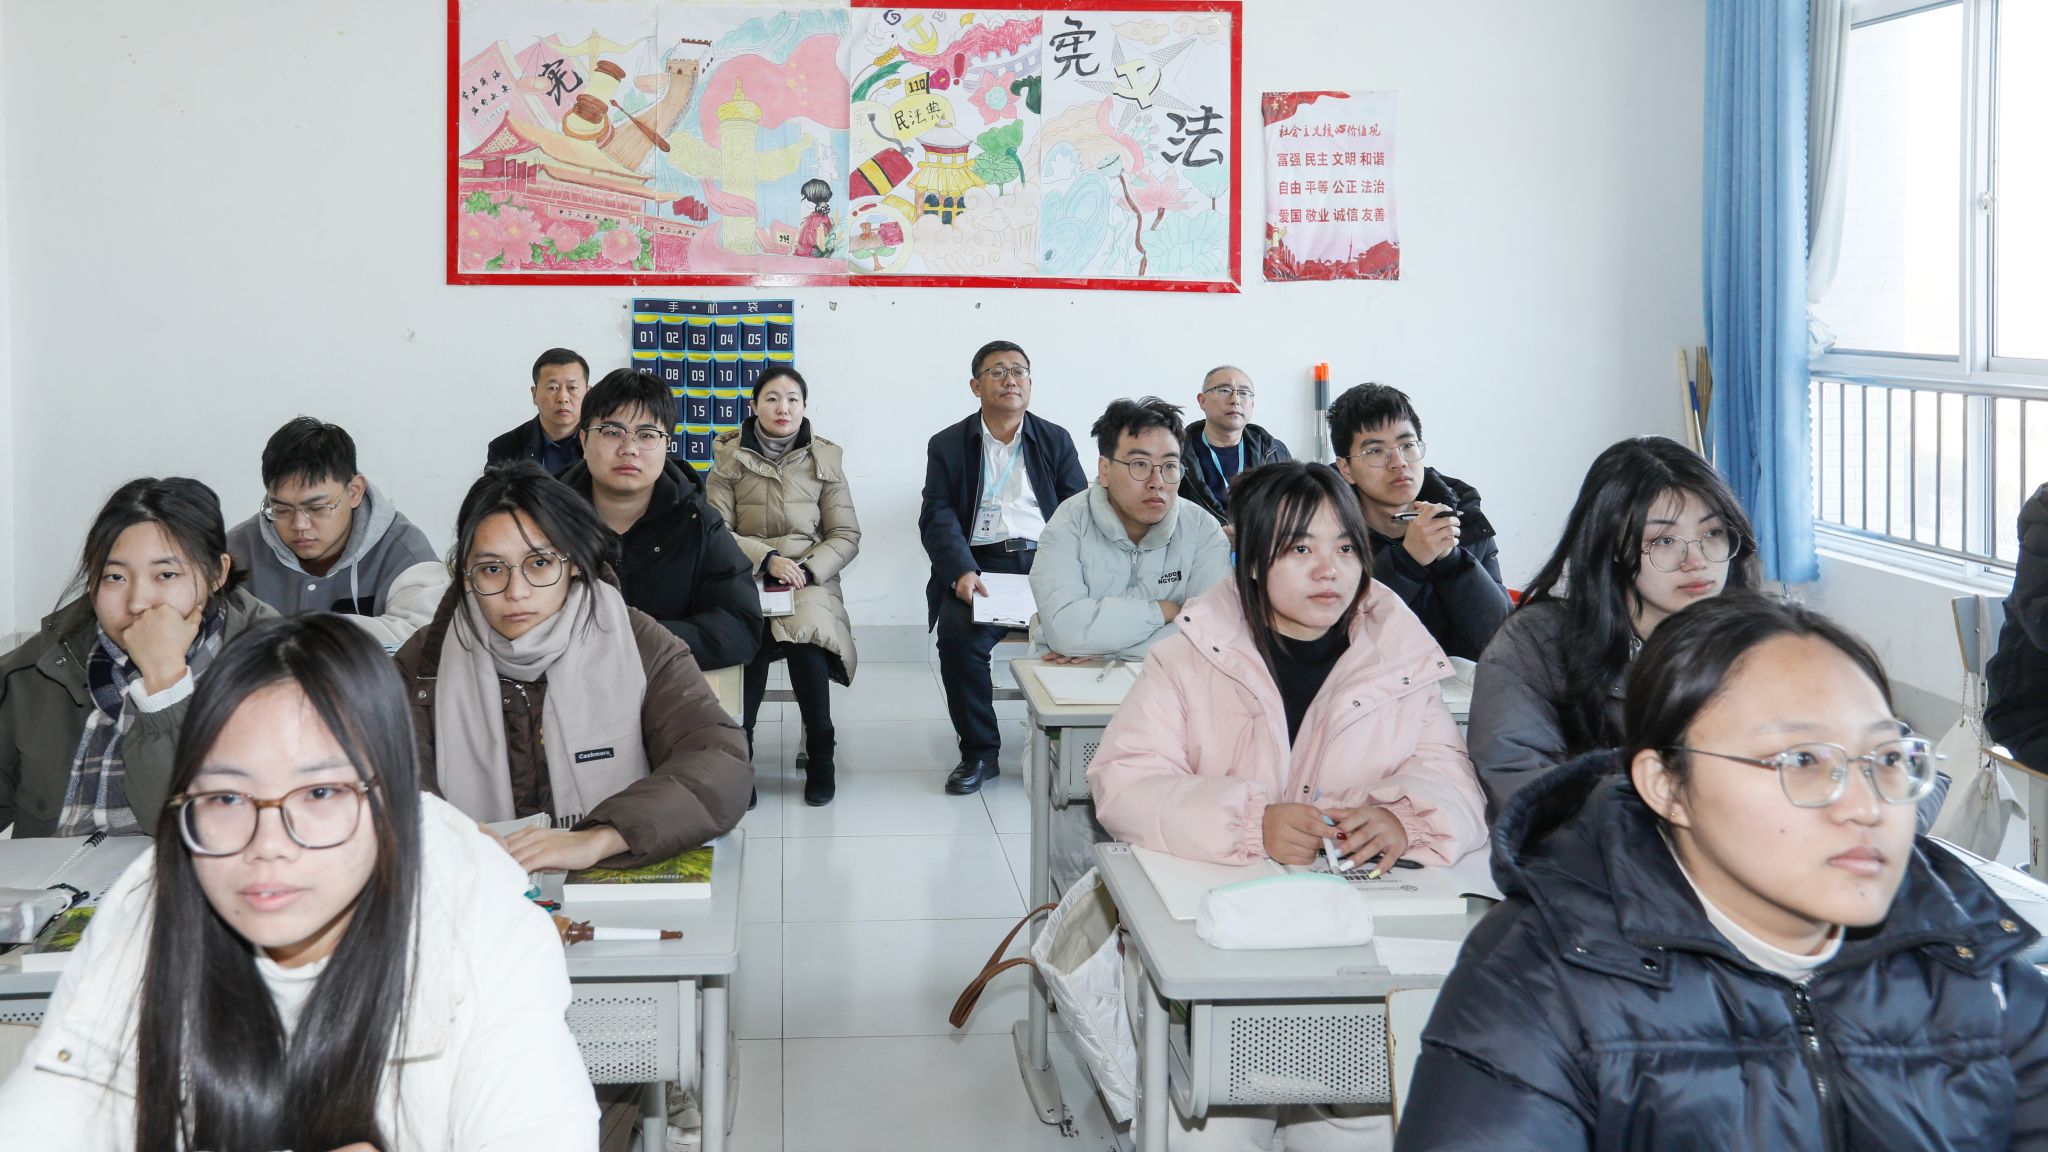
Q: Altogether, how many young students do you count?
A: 10